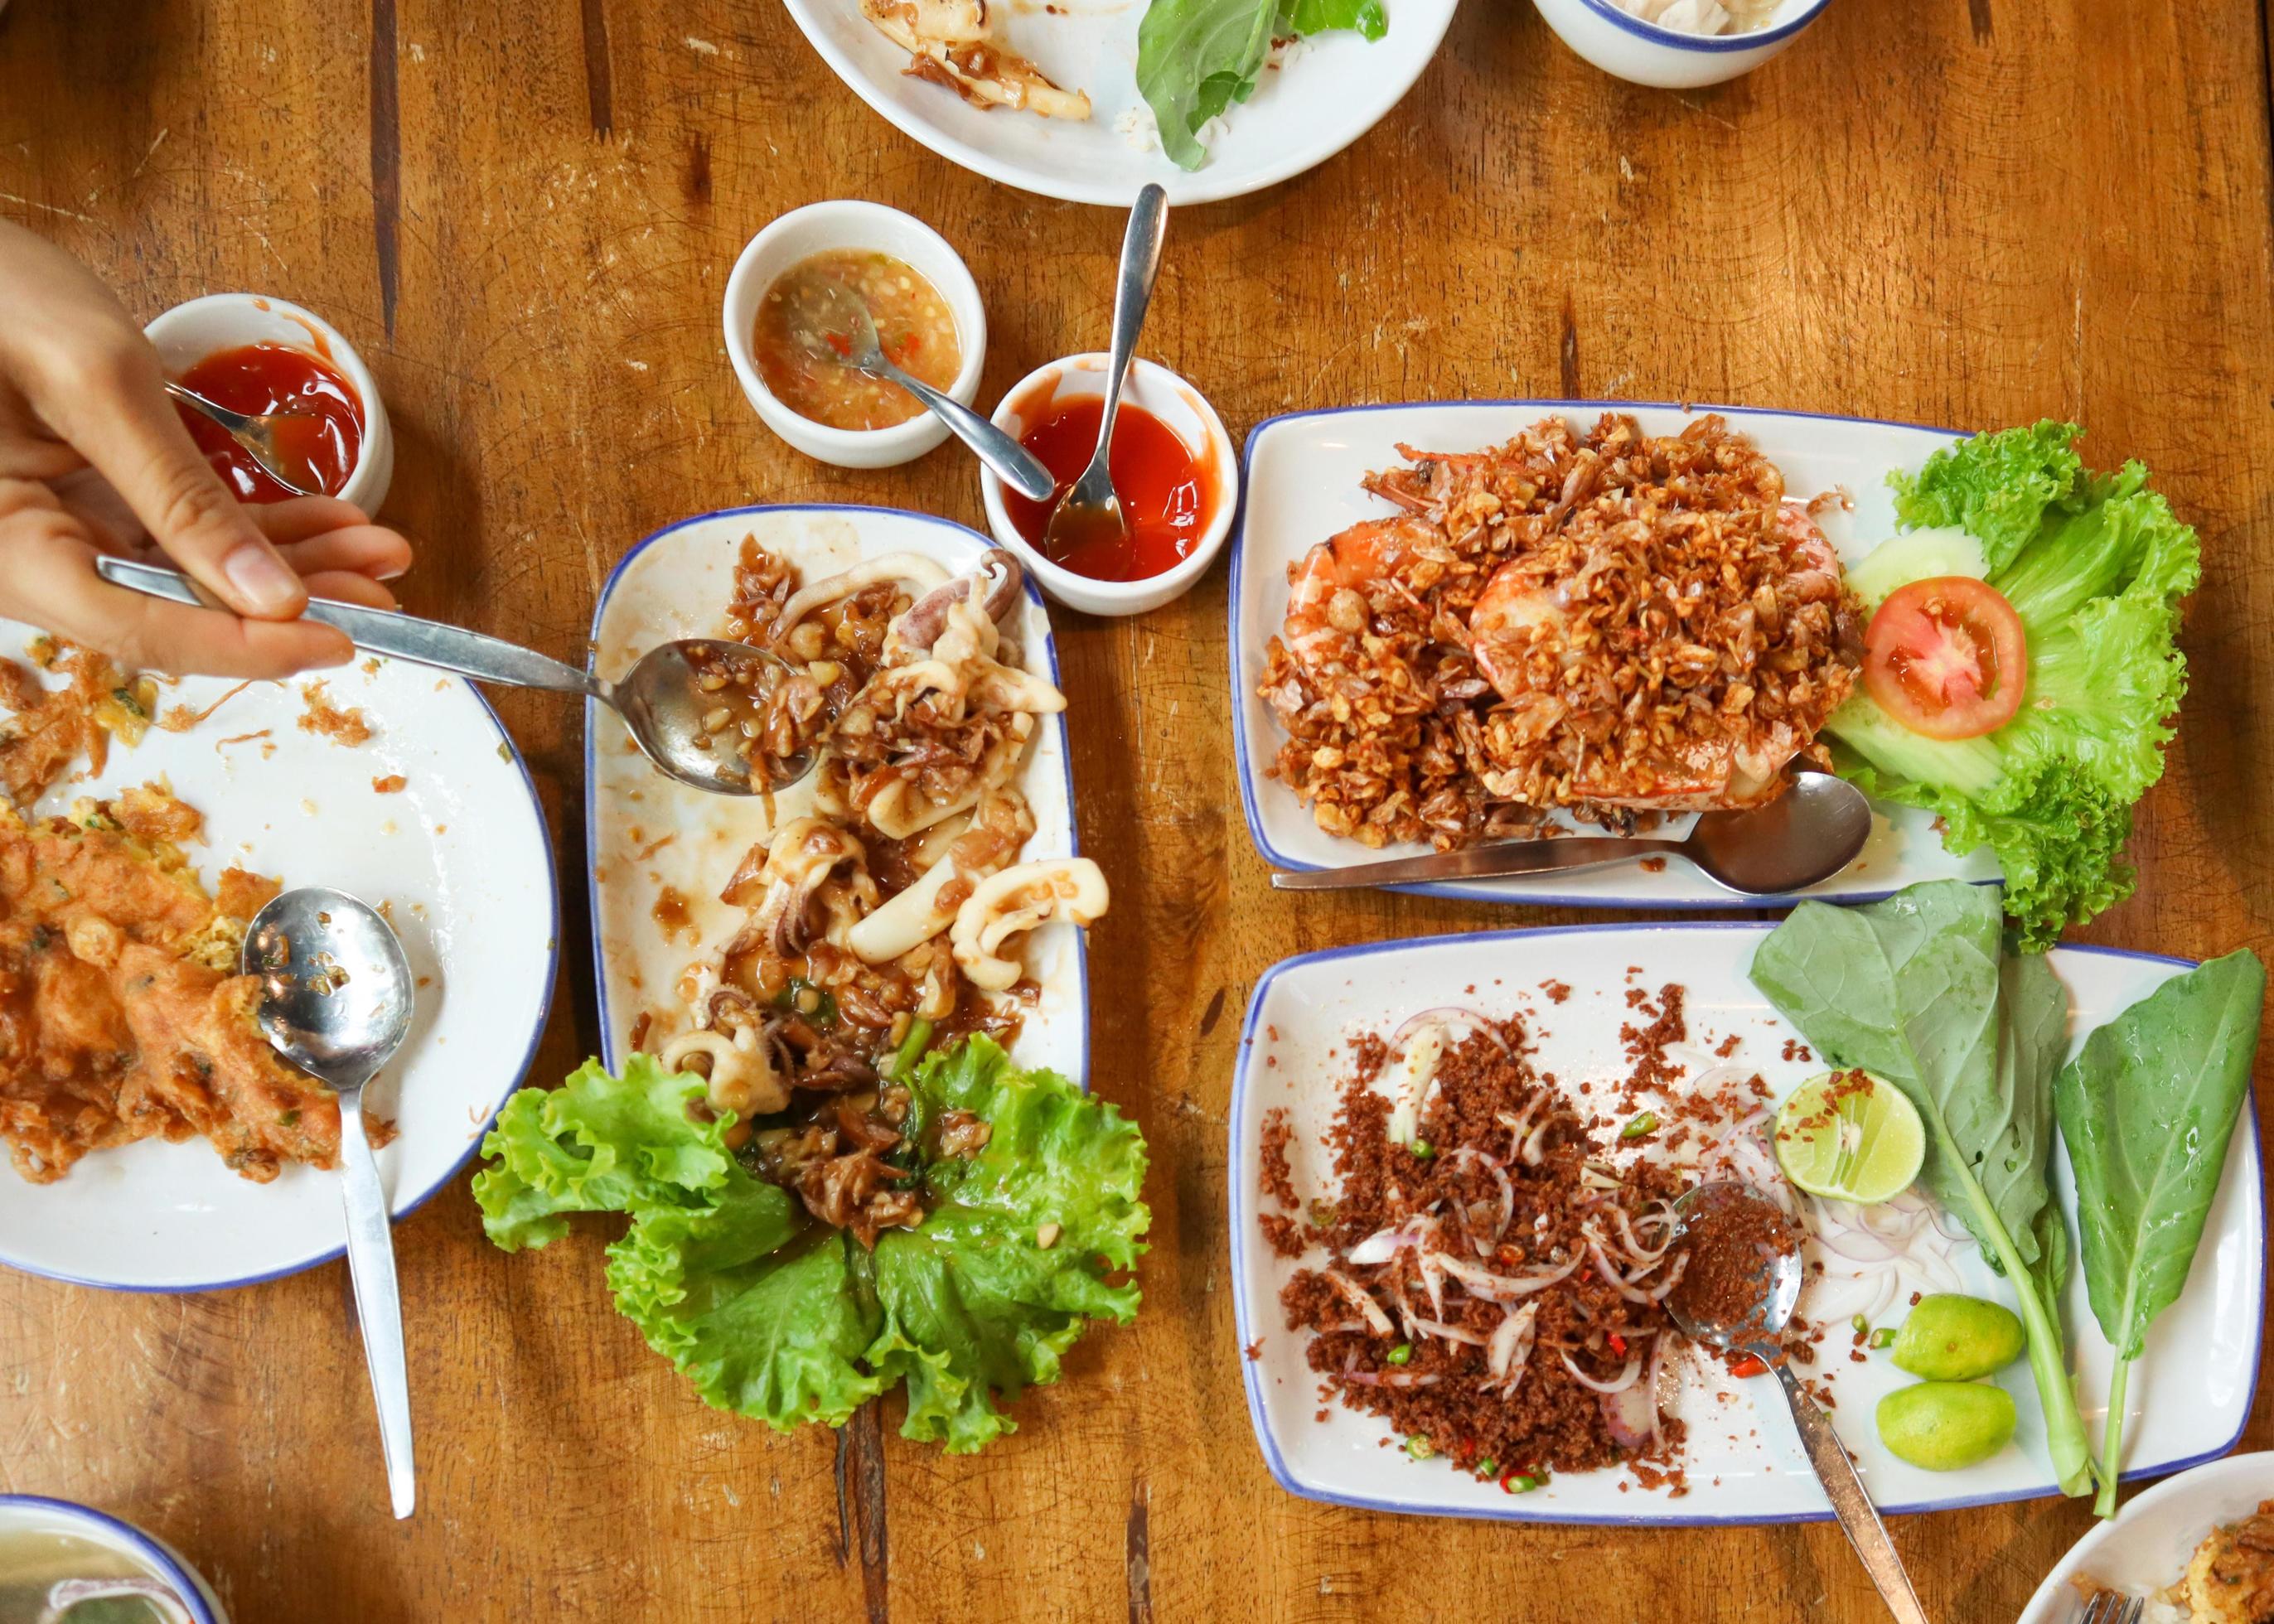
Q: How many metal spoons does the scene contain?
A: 7